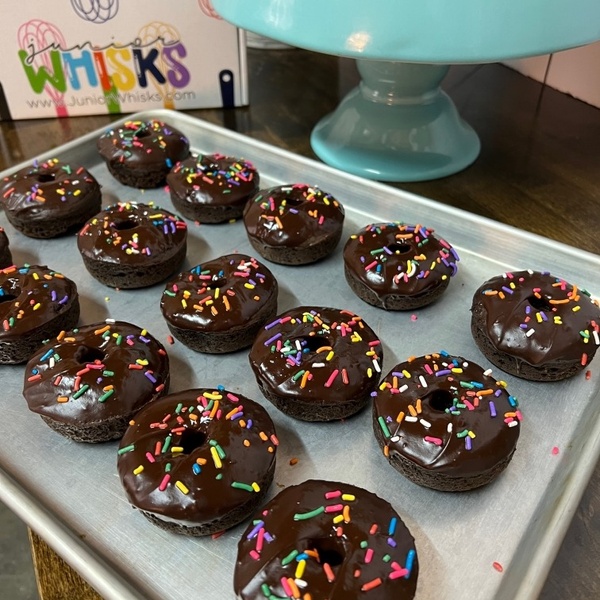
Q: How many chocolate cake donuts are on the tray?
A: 15